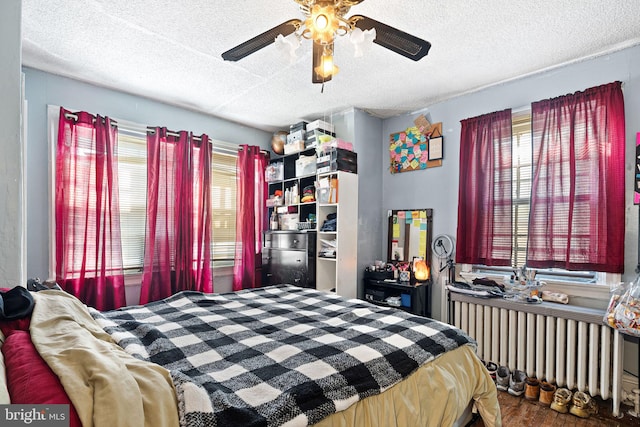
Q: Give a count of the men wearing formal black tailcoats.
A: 0